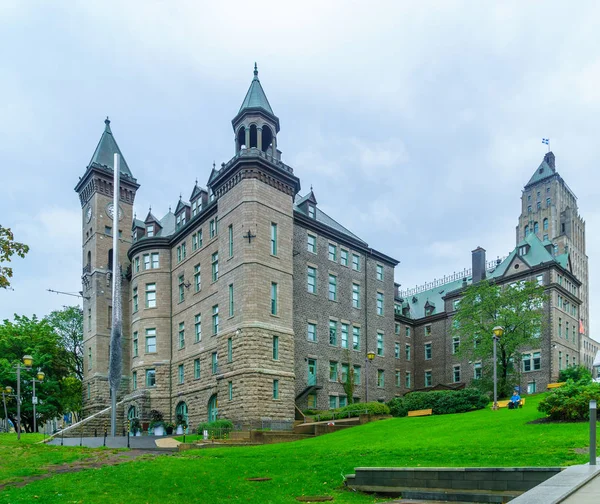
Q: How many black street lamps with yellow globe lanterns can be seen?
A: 5